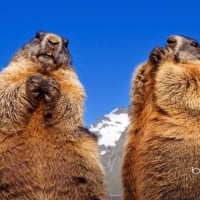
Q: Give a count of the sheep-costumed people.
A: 0